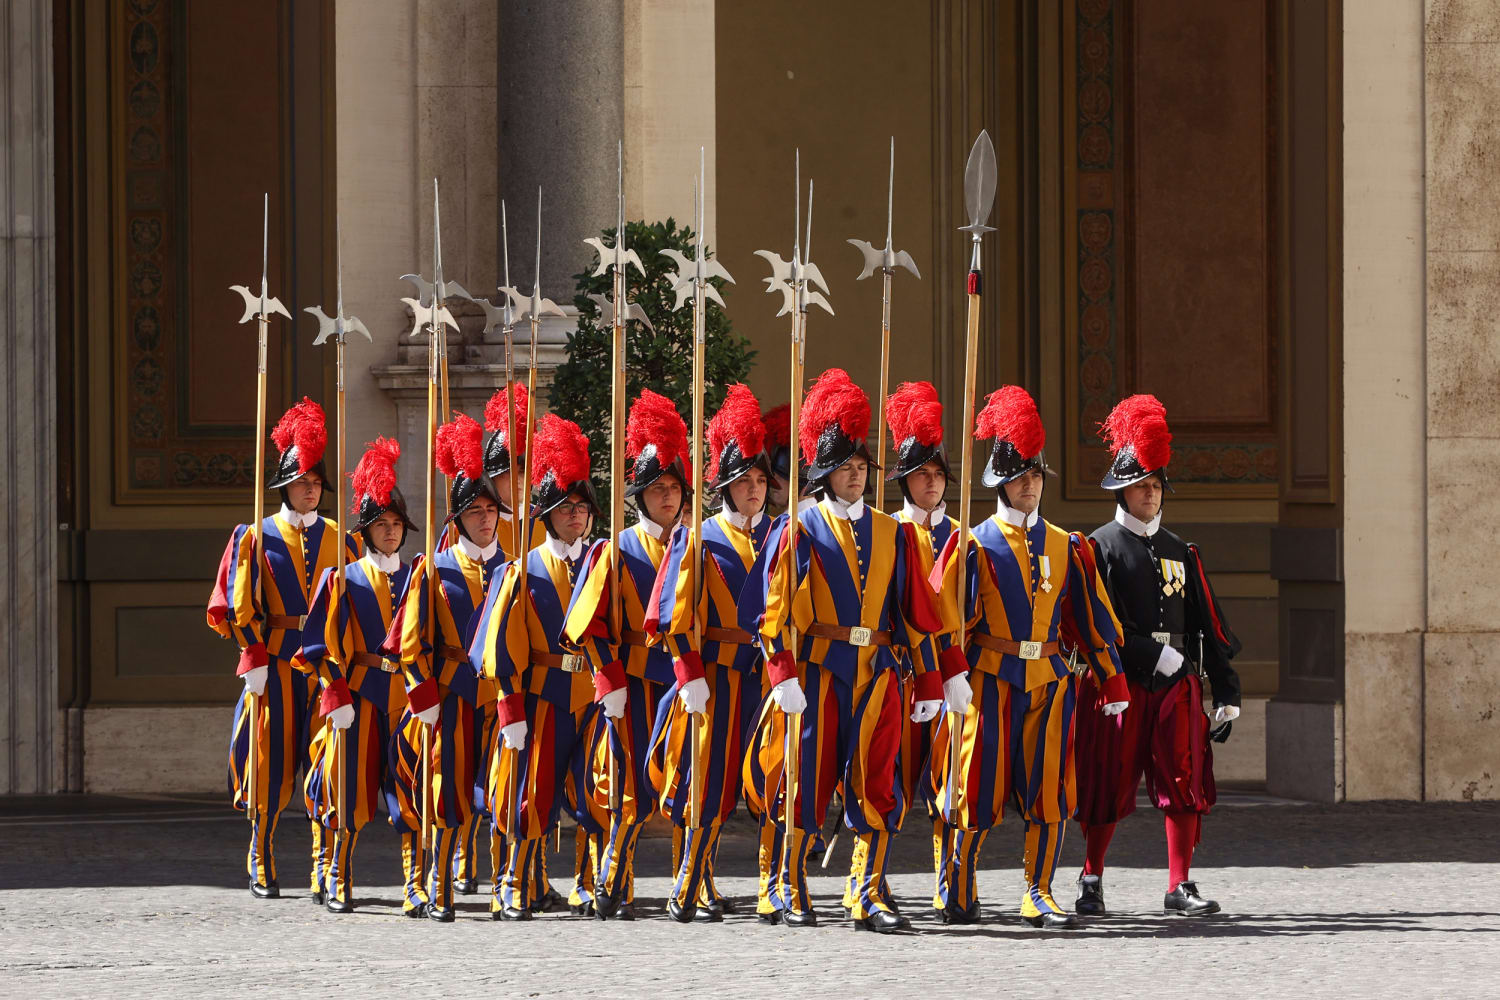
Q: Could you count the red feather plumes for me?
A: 12